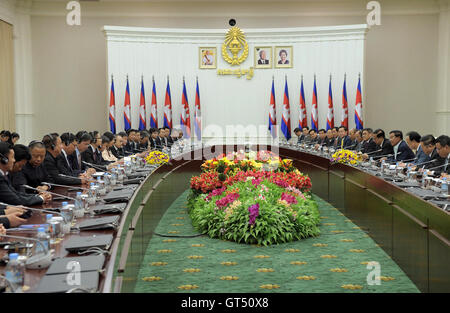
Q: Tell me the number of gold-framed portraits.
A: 3